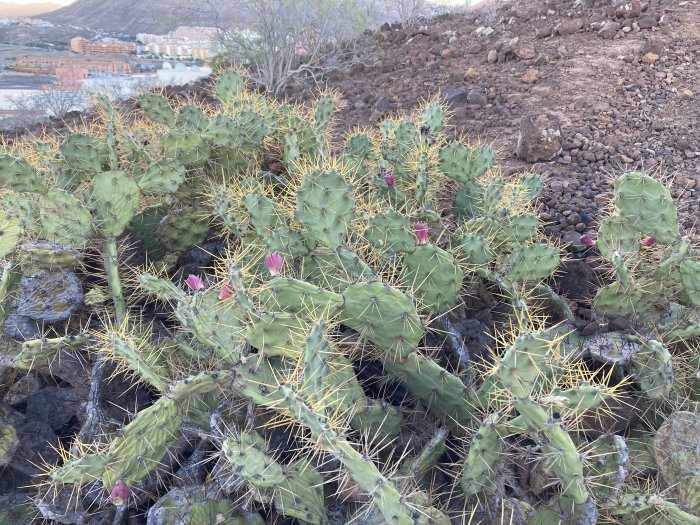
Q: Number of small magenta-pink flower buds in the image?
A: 8